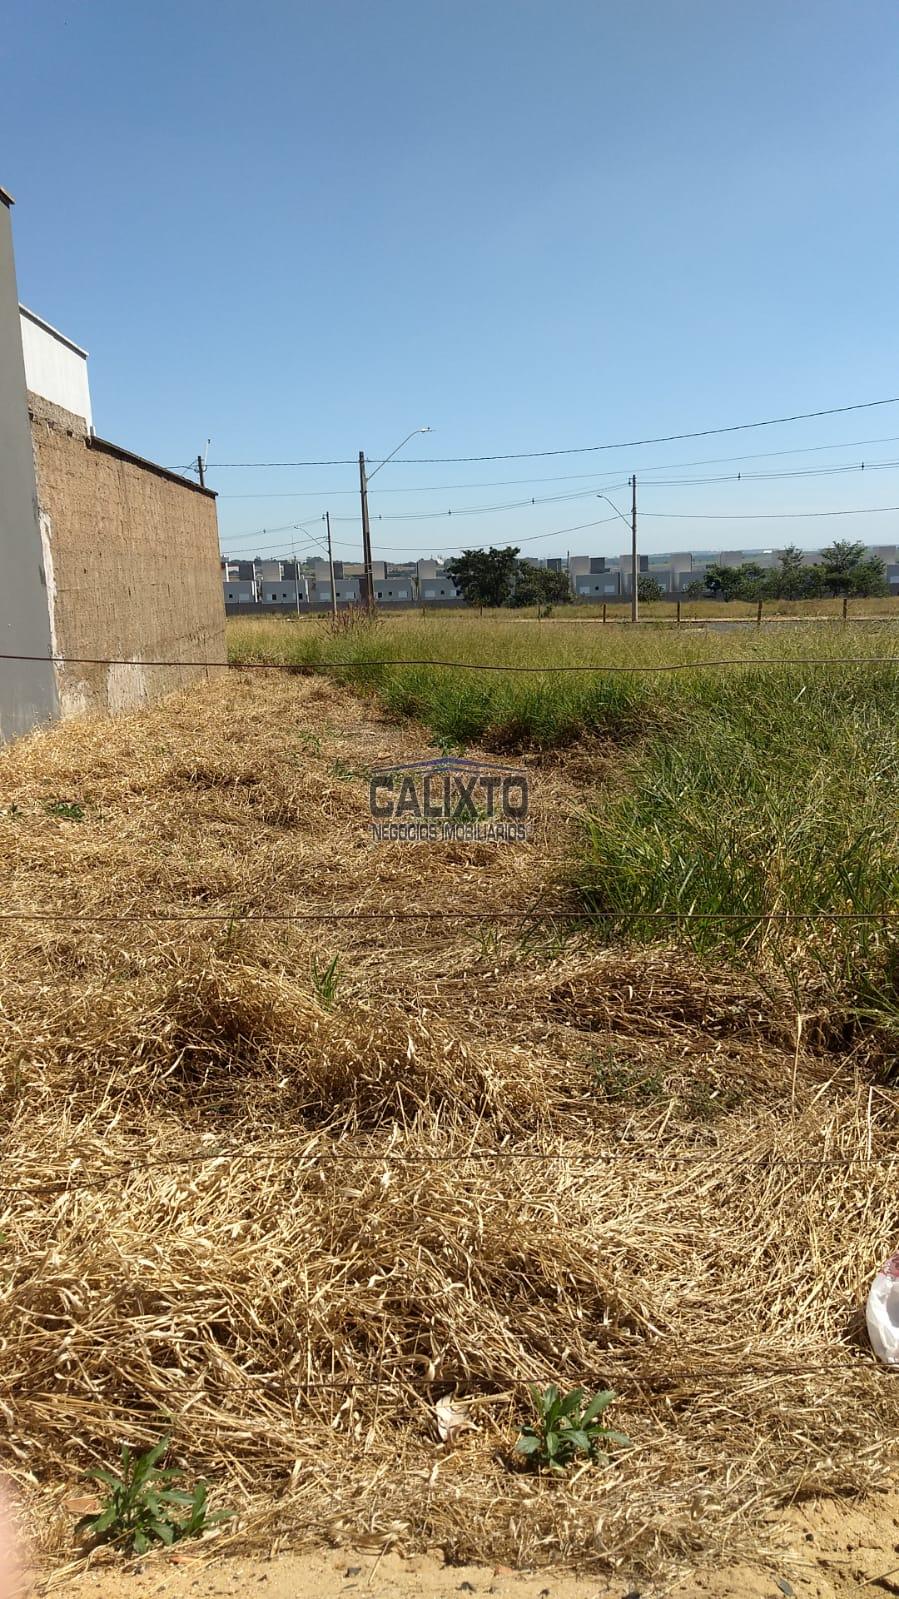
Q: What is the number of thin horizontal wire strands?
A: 4